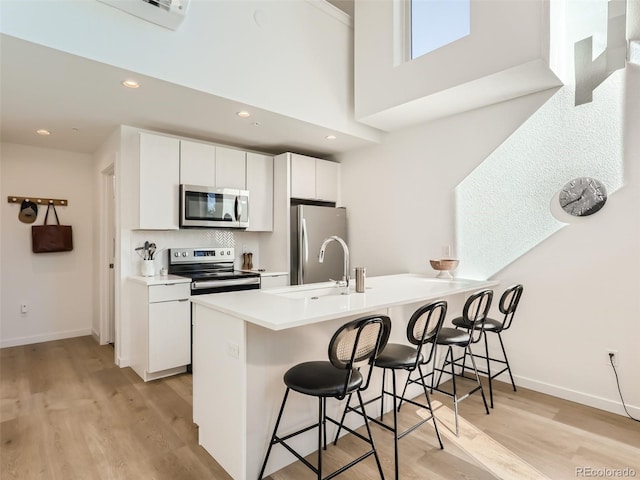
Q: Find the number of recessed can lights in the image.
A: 4